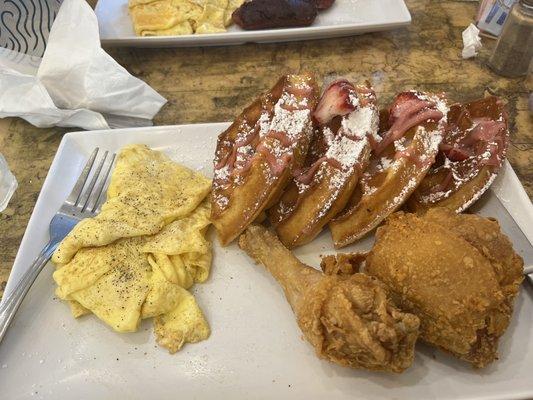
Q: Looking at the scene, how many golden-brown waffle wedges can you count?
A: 4